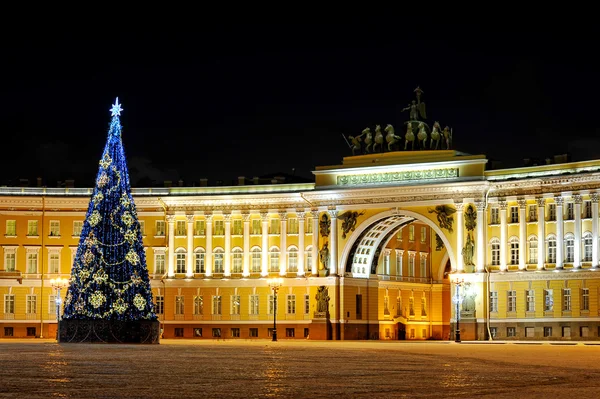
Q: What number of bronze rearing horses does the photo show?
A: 6